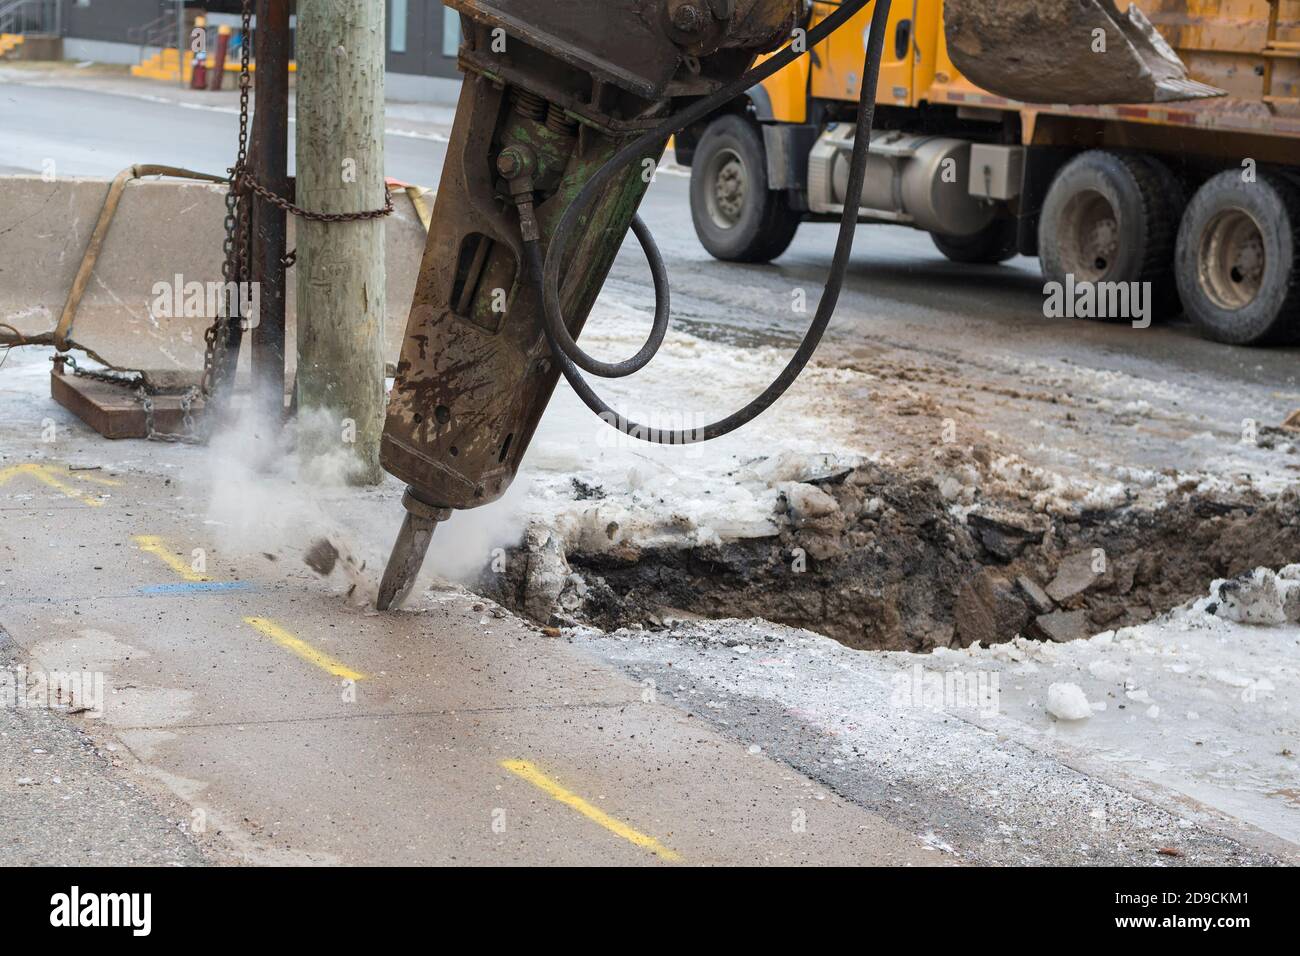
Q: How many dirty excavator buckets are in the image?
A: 1